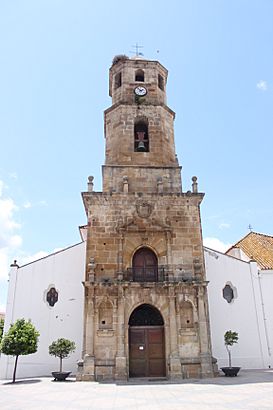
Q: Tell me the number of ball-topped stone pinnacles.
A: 4